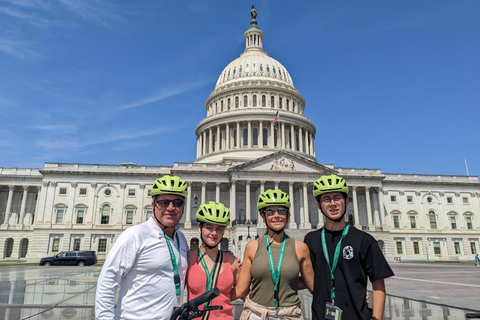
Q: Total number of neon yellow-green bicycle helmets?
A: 4